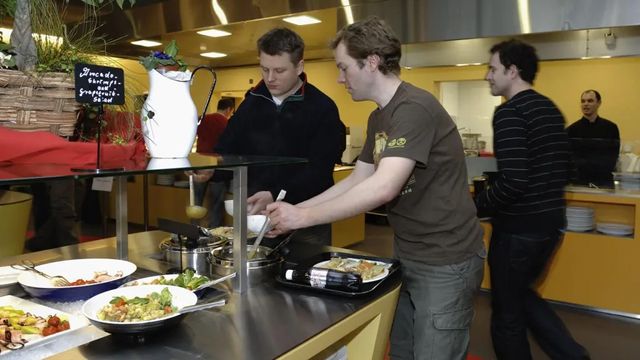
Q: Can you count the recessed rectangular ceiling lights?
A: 4